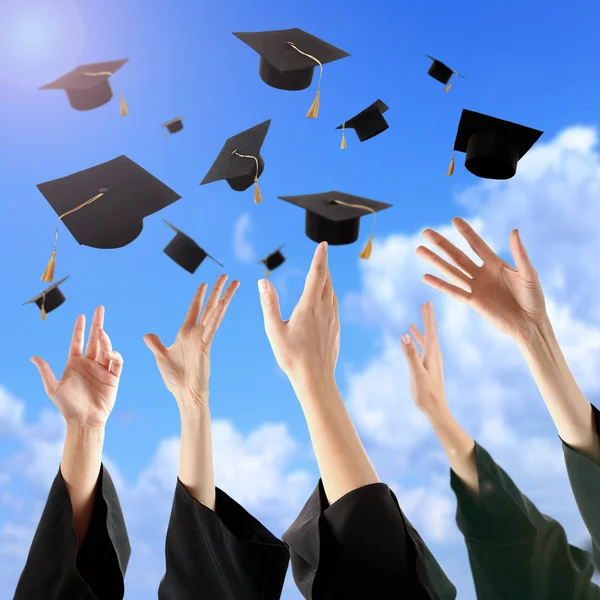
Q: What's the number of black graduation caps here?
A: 12